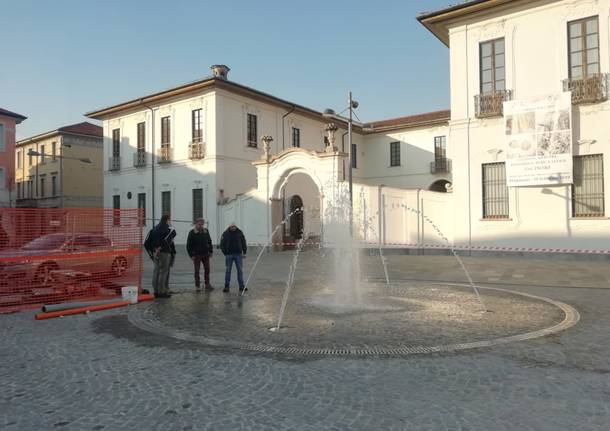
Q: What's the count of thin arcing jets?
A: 4